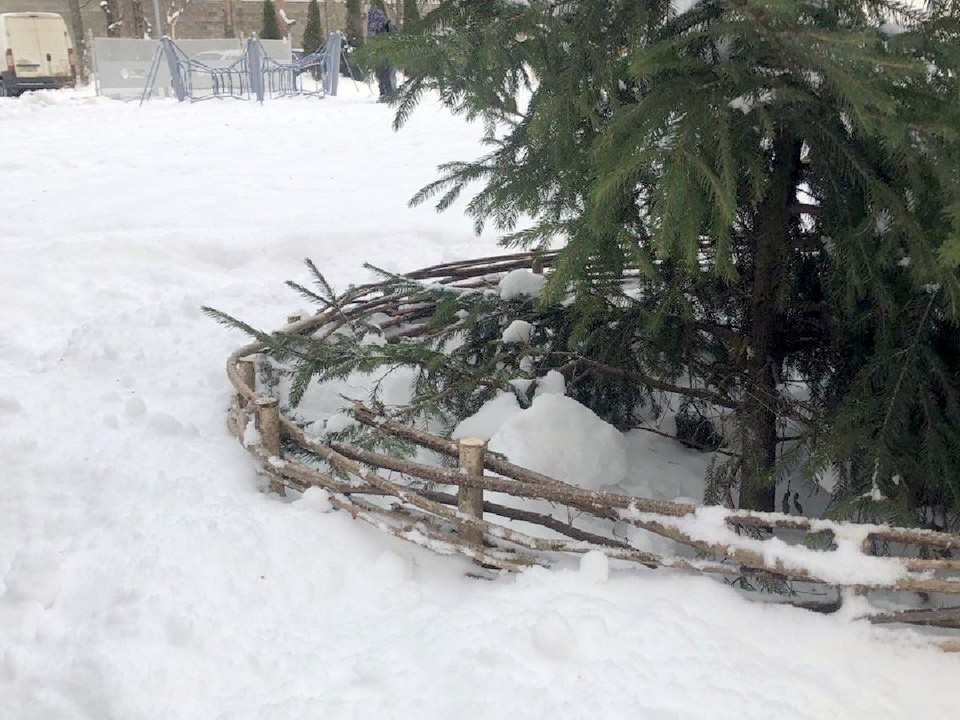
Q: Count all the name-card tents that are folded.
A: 0